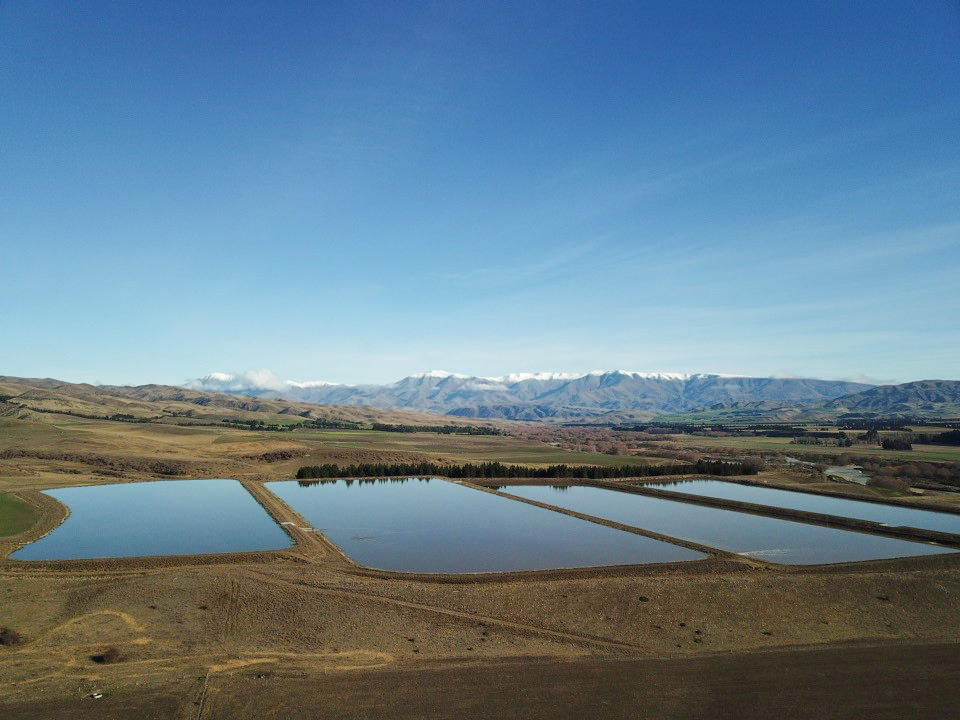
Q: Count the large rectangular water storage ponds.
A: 4